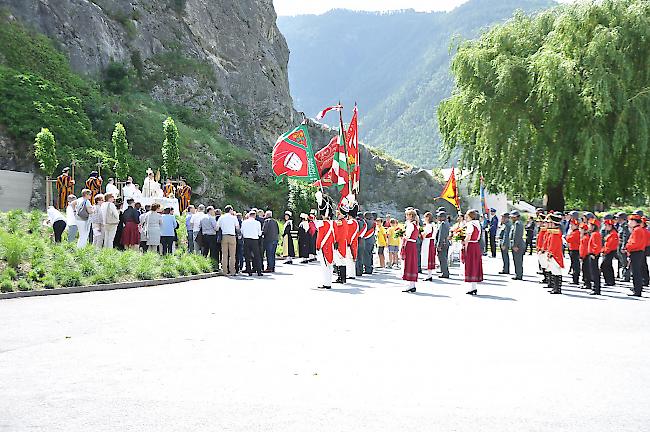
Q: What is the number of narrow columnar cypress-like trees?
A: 3